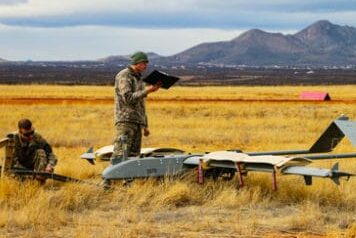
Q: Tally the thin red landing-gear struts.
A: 3